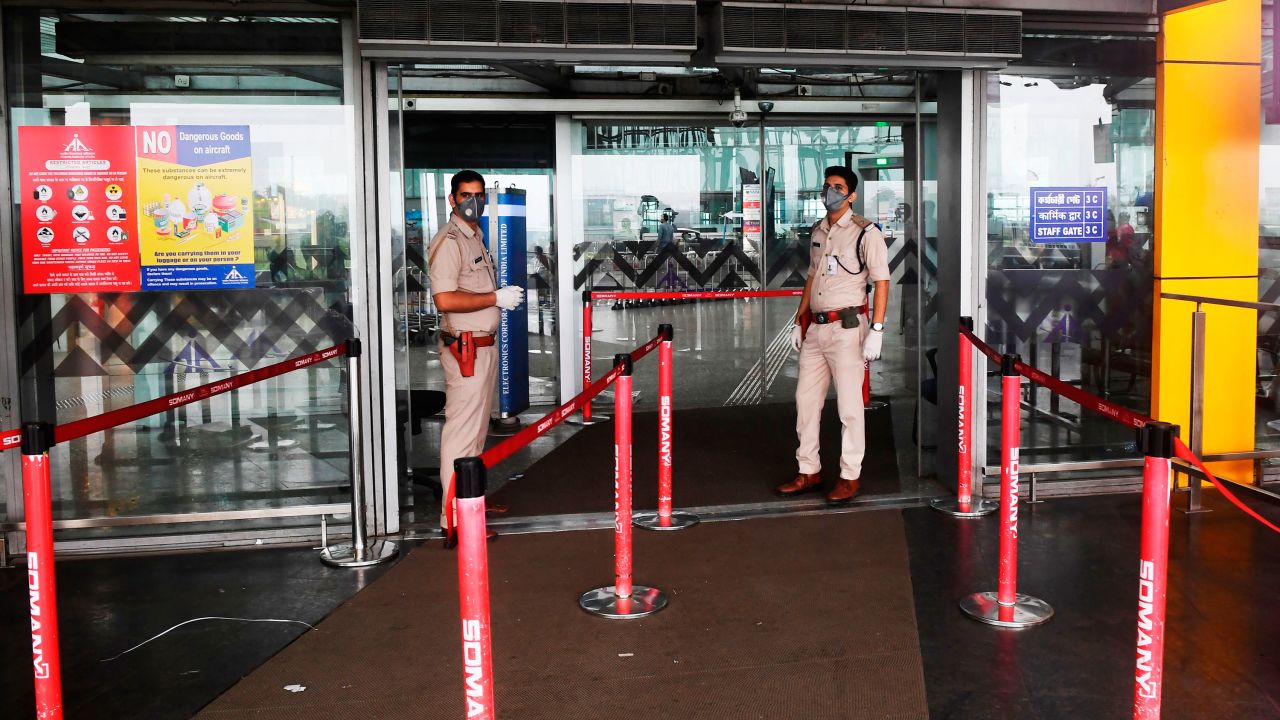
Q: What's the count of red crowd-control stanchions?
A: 9